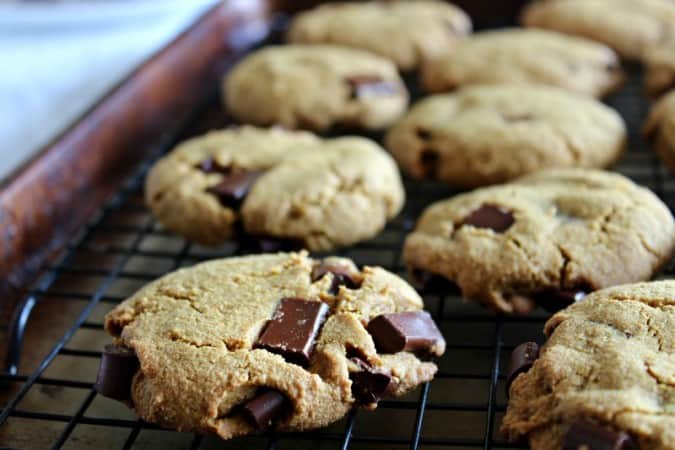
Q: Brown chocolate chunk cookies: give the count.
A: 11